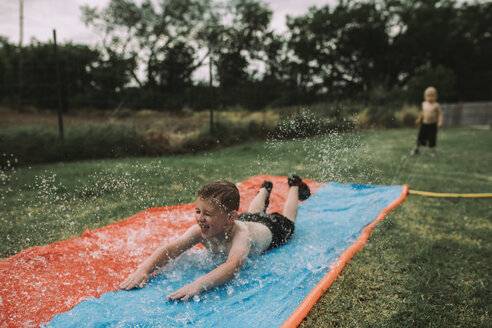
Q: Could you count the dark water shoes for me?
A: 2